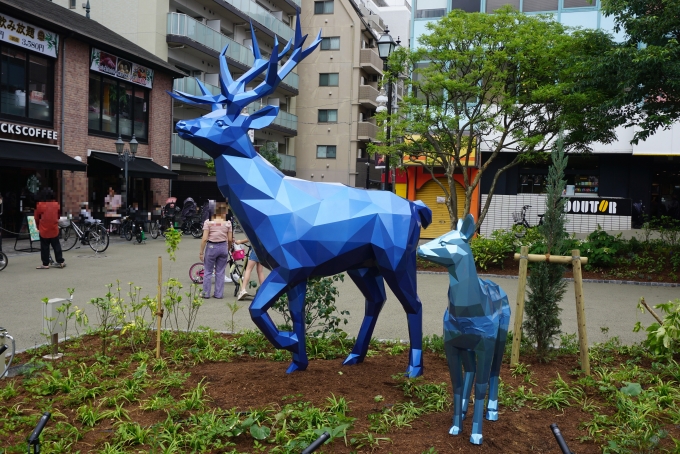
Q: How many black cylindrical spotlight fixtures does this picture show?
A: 3